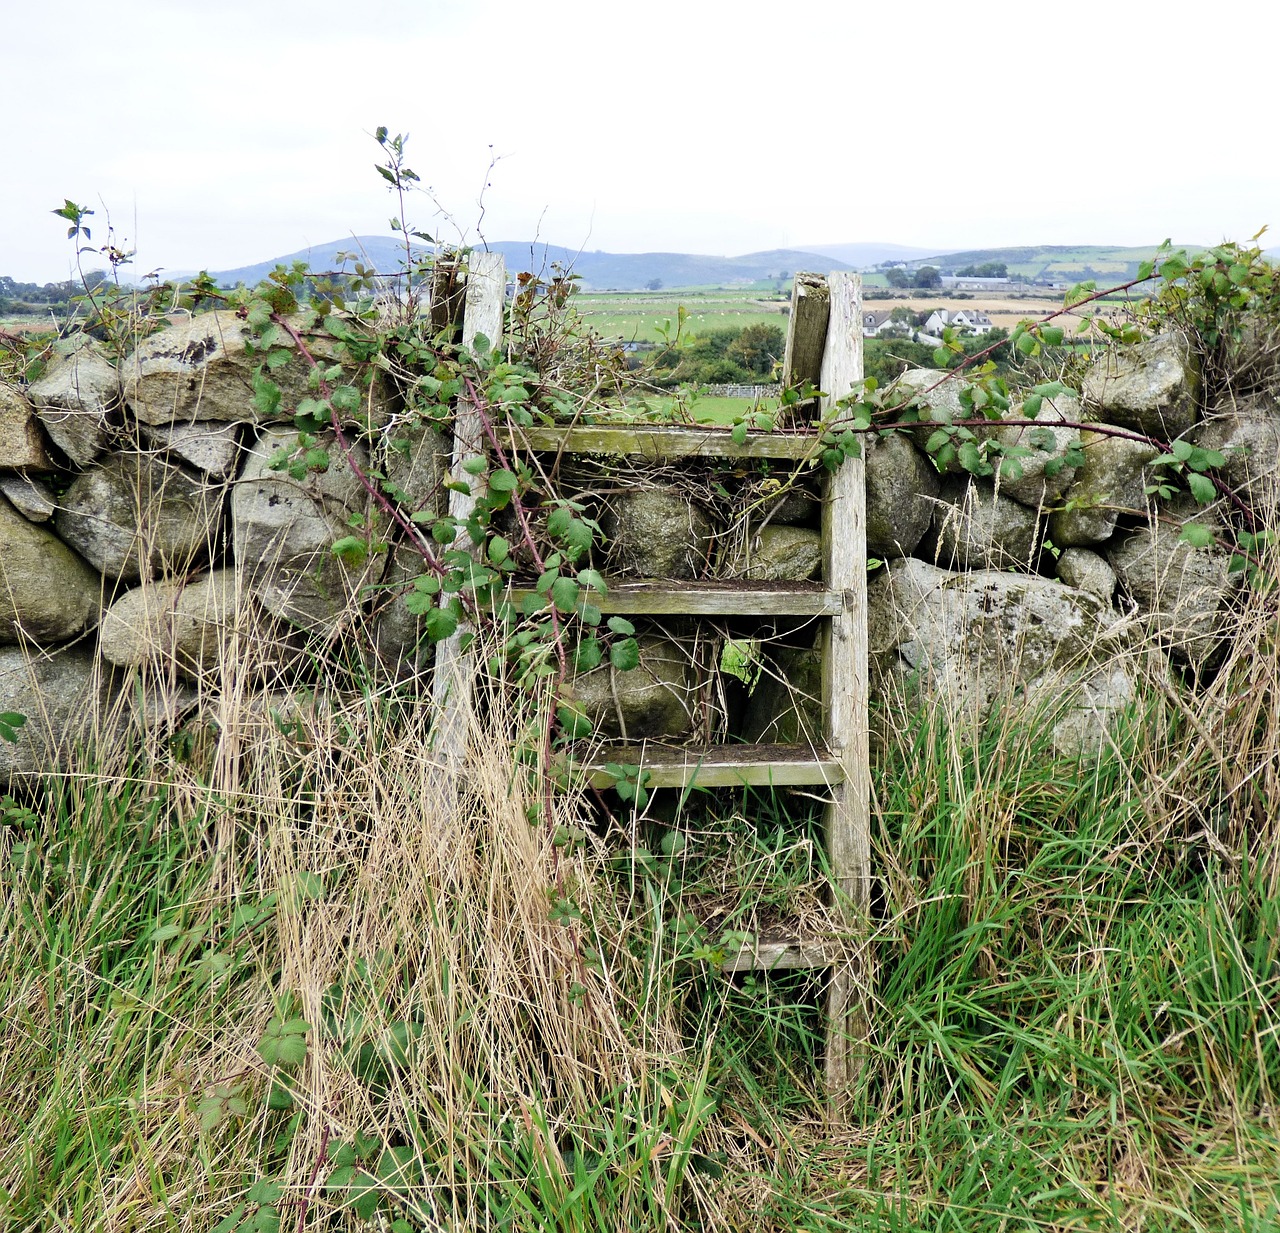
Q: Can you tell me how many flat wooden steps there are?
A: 4